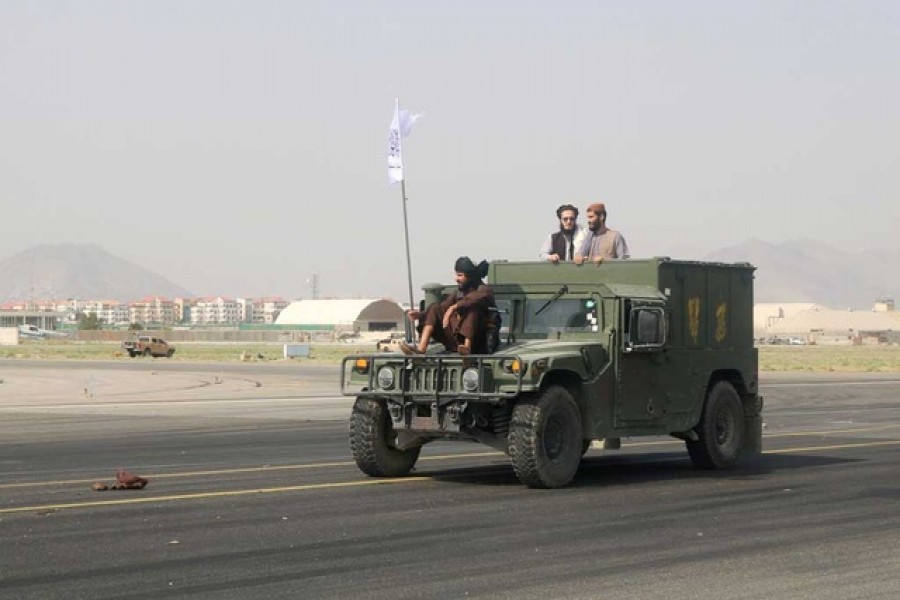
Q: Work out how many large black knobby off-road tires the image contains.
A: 3